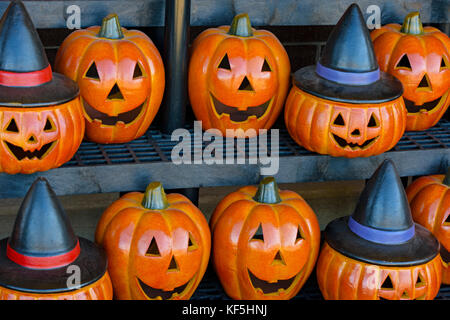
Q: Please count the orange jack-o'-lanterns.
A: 10